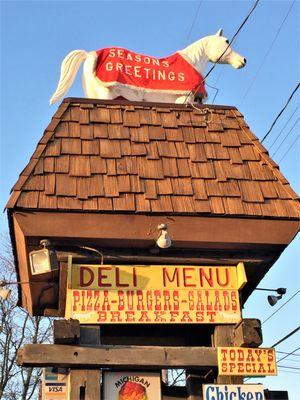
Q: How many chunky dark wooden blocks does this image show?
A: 2